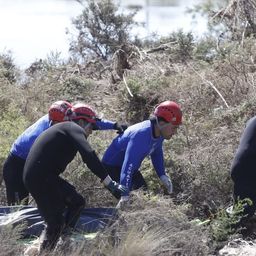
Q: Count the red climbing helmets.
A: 3